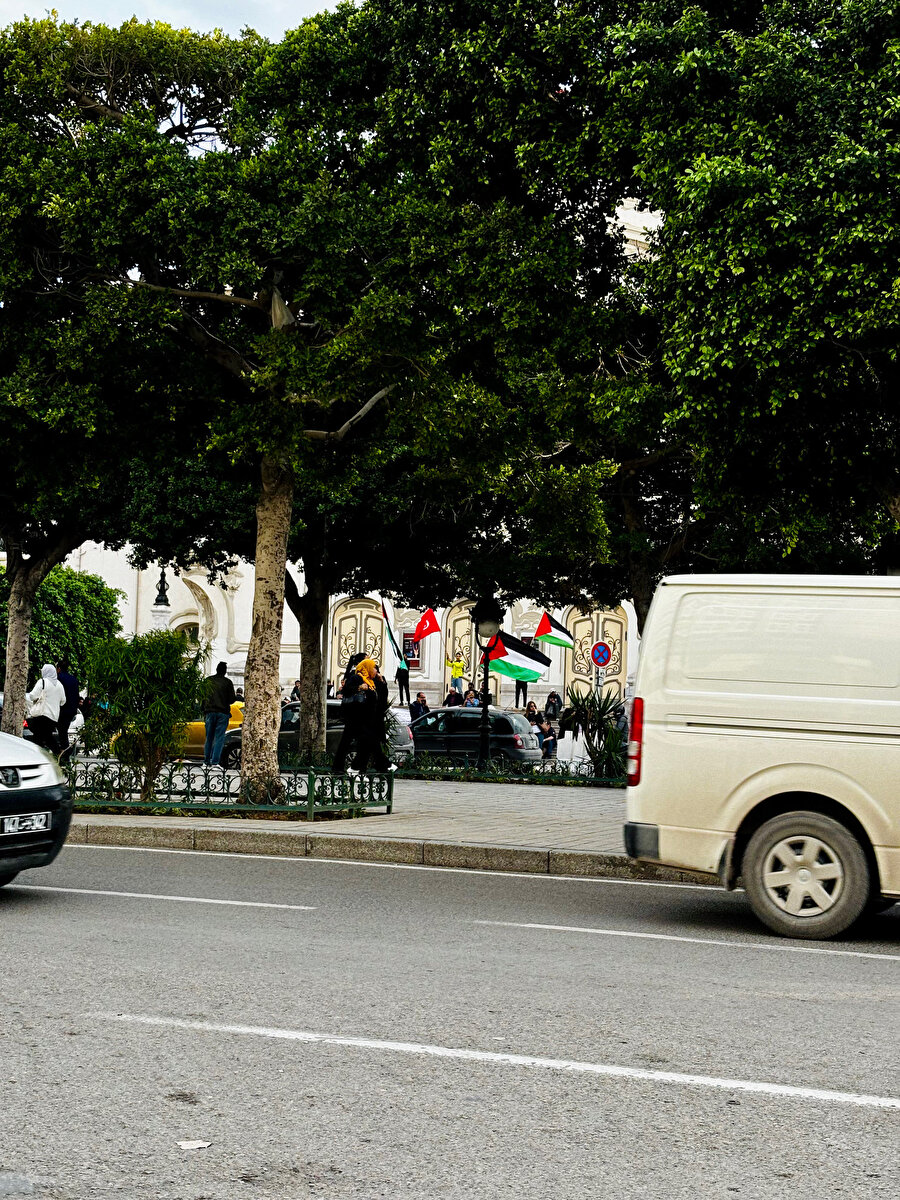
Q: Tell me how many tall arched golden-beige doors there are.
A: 3